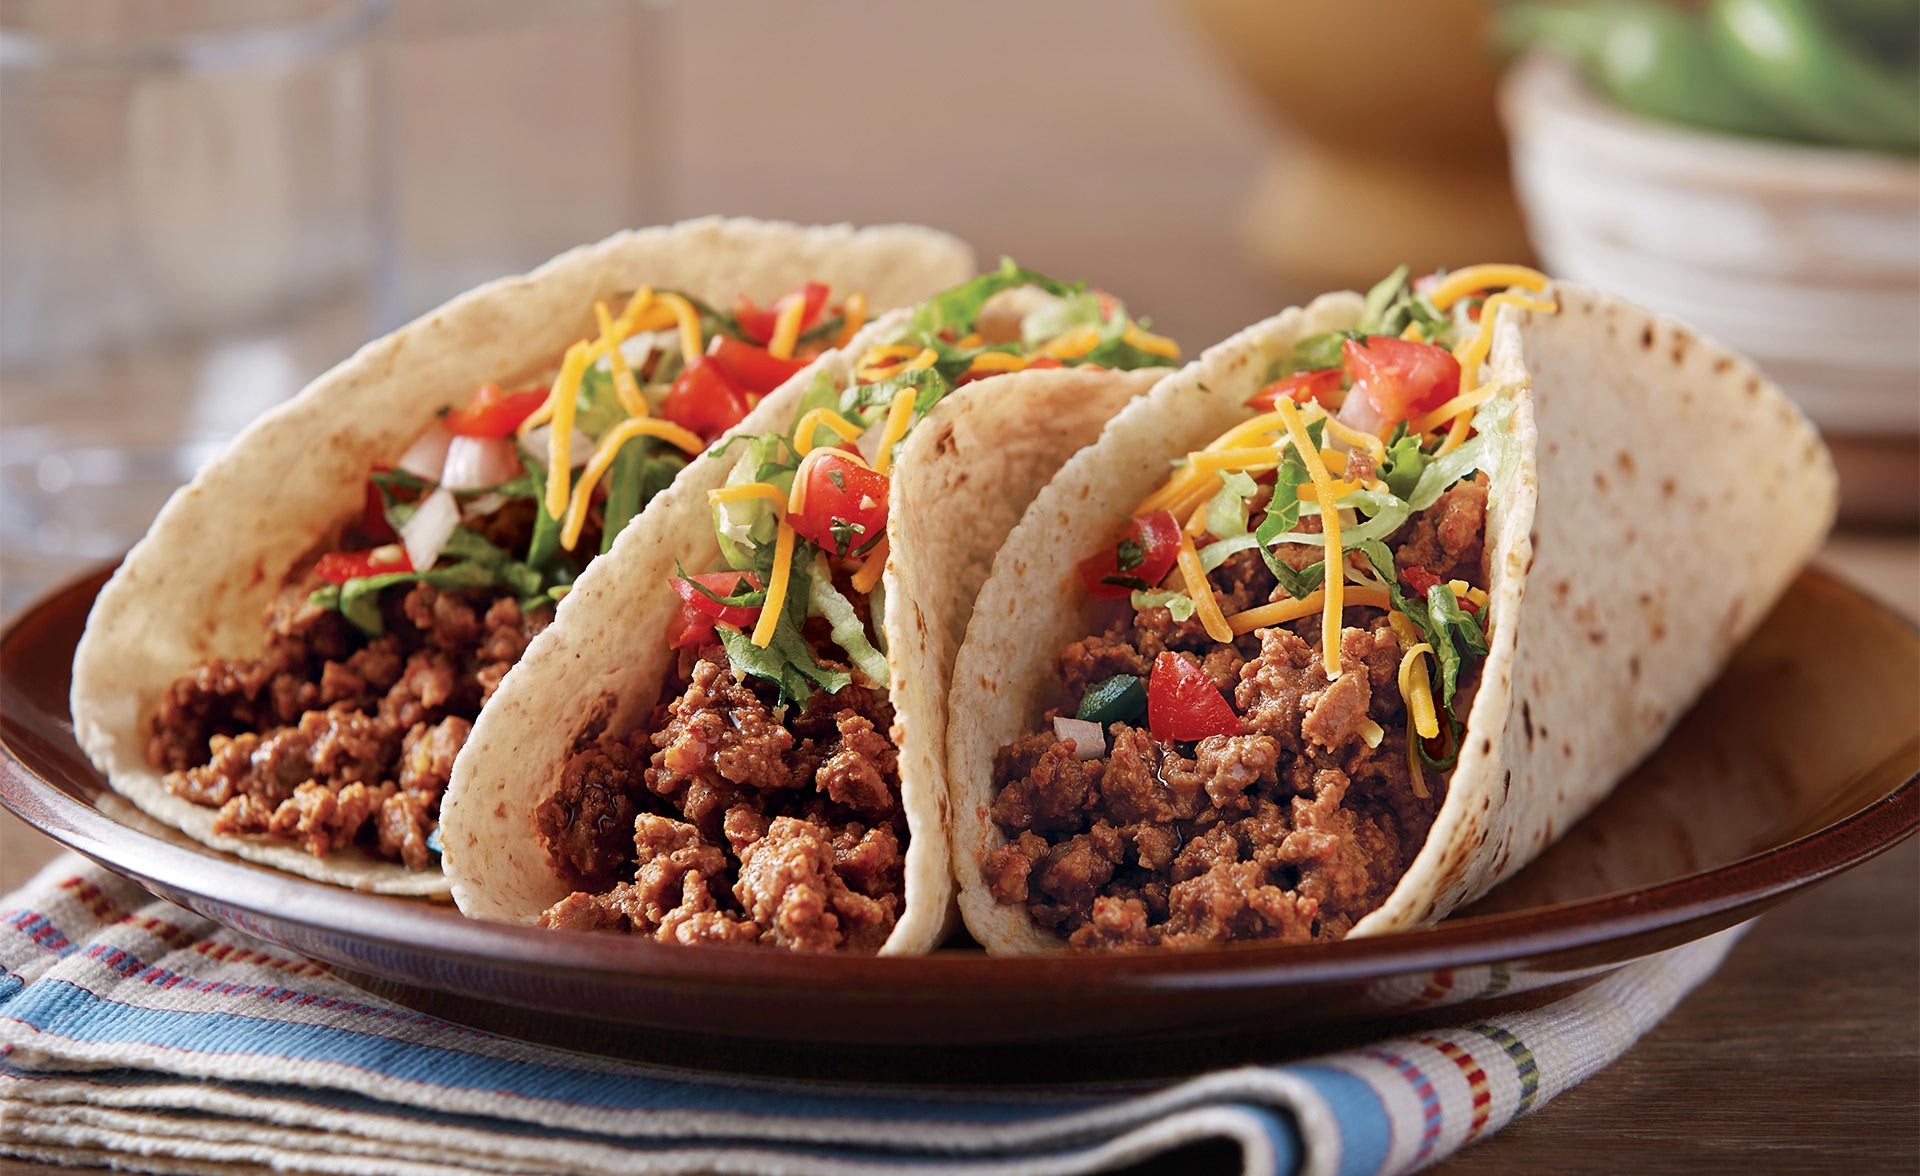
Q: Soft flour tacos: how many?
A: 3